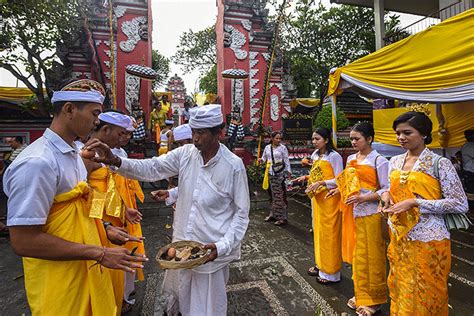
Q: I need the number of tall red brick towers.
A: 2